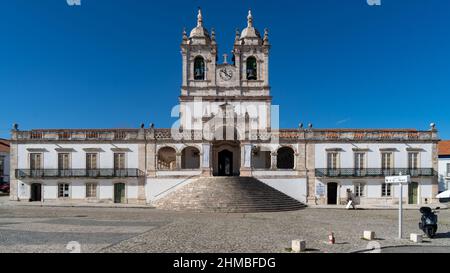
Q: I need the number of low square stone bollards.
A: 3